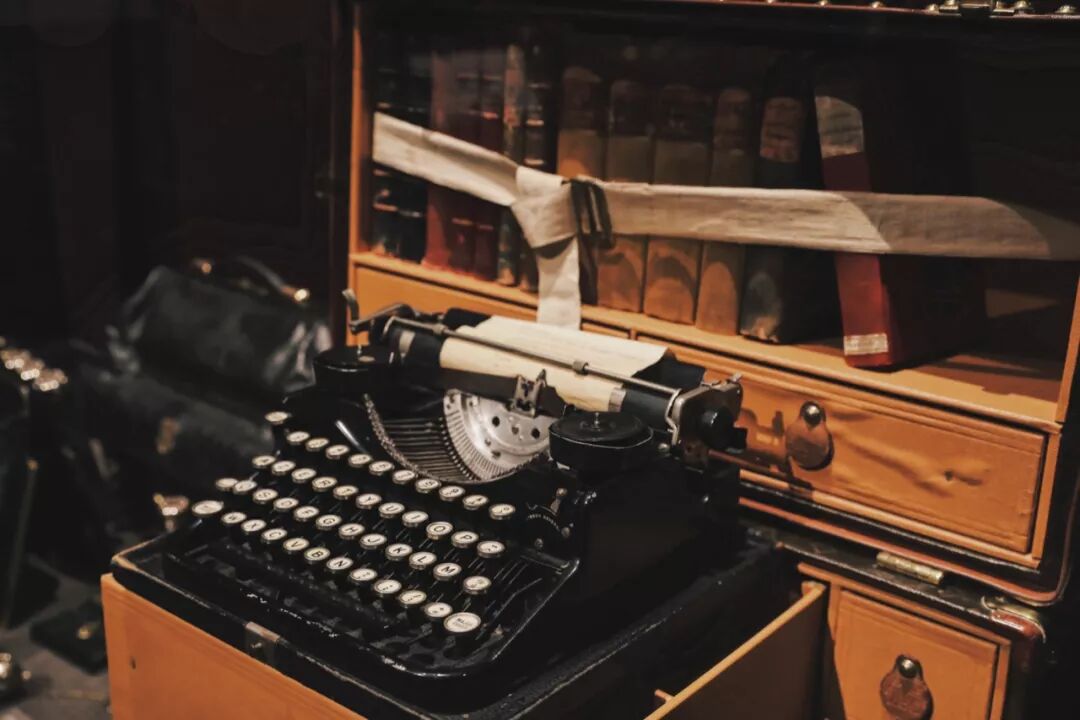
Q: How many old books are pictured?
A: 13